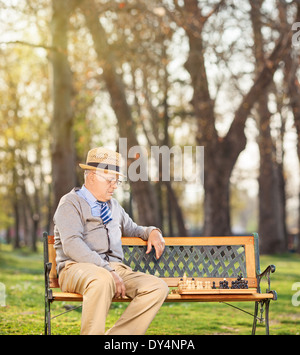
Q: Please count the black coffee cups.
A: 0